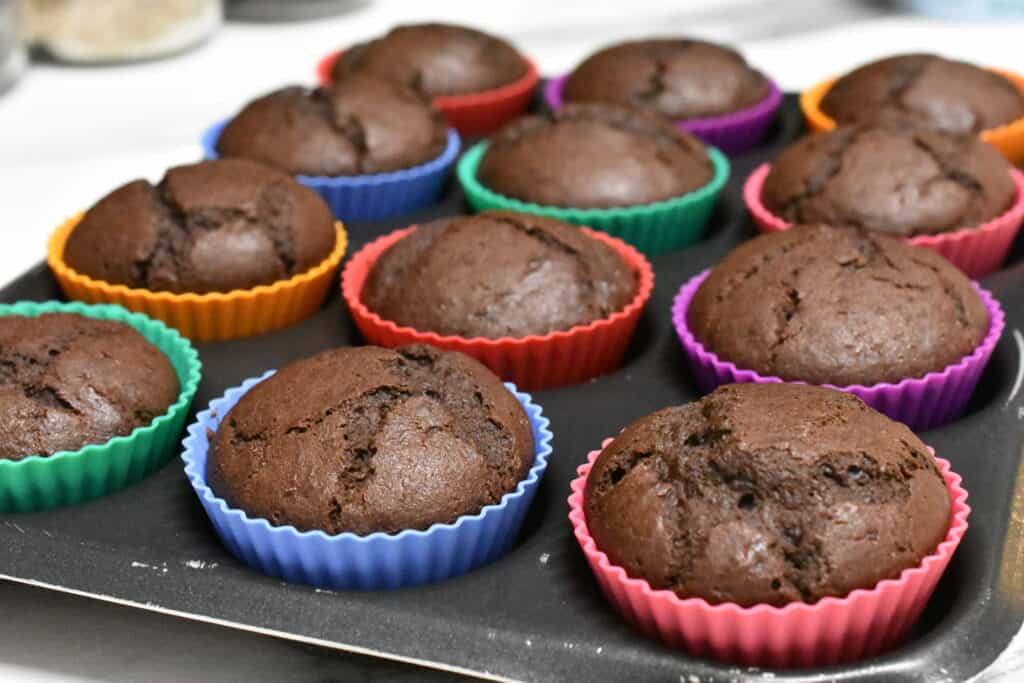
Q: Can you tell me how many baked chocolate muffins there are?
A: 12